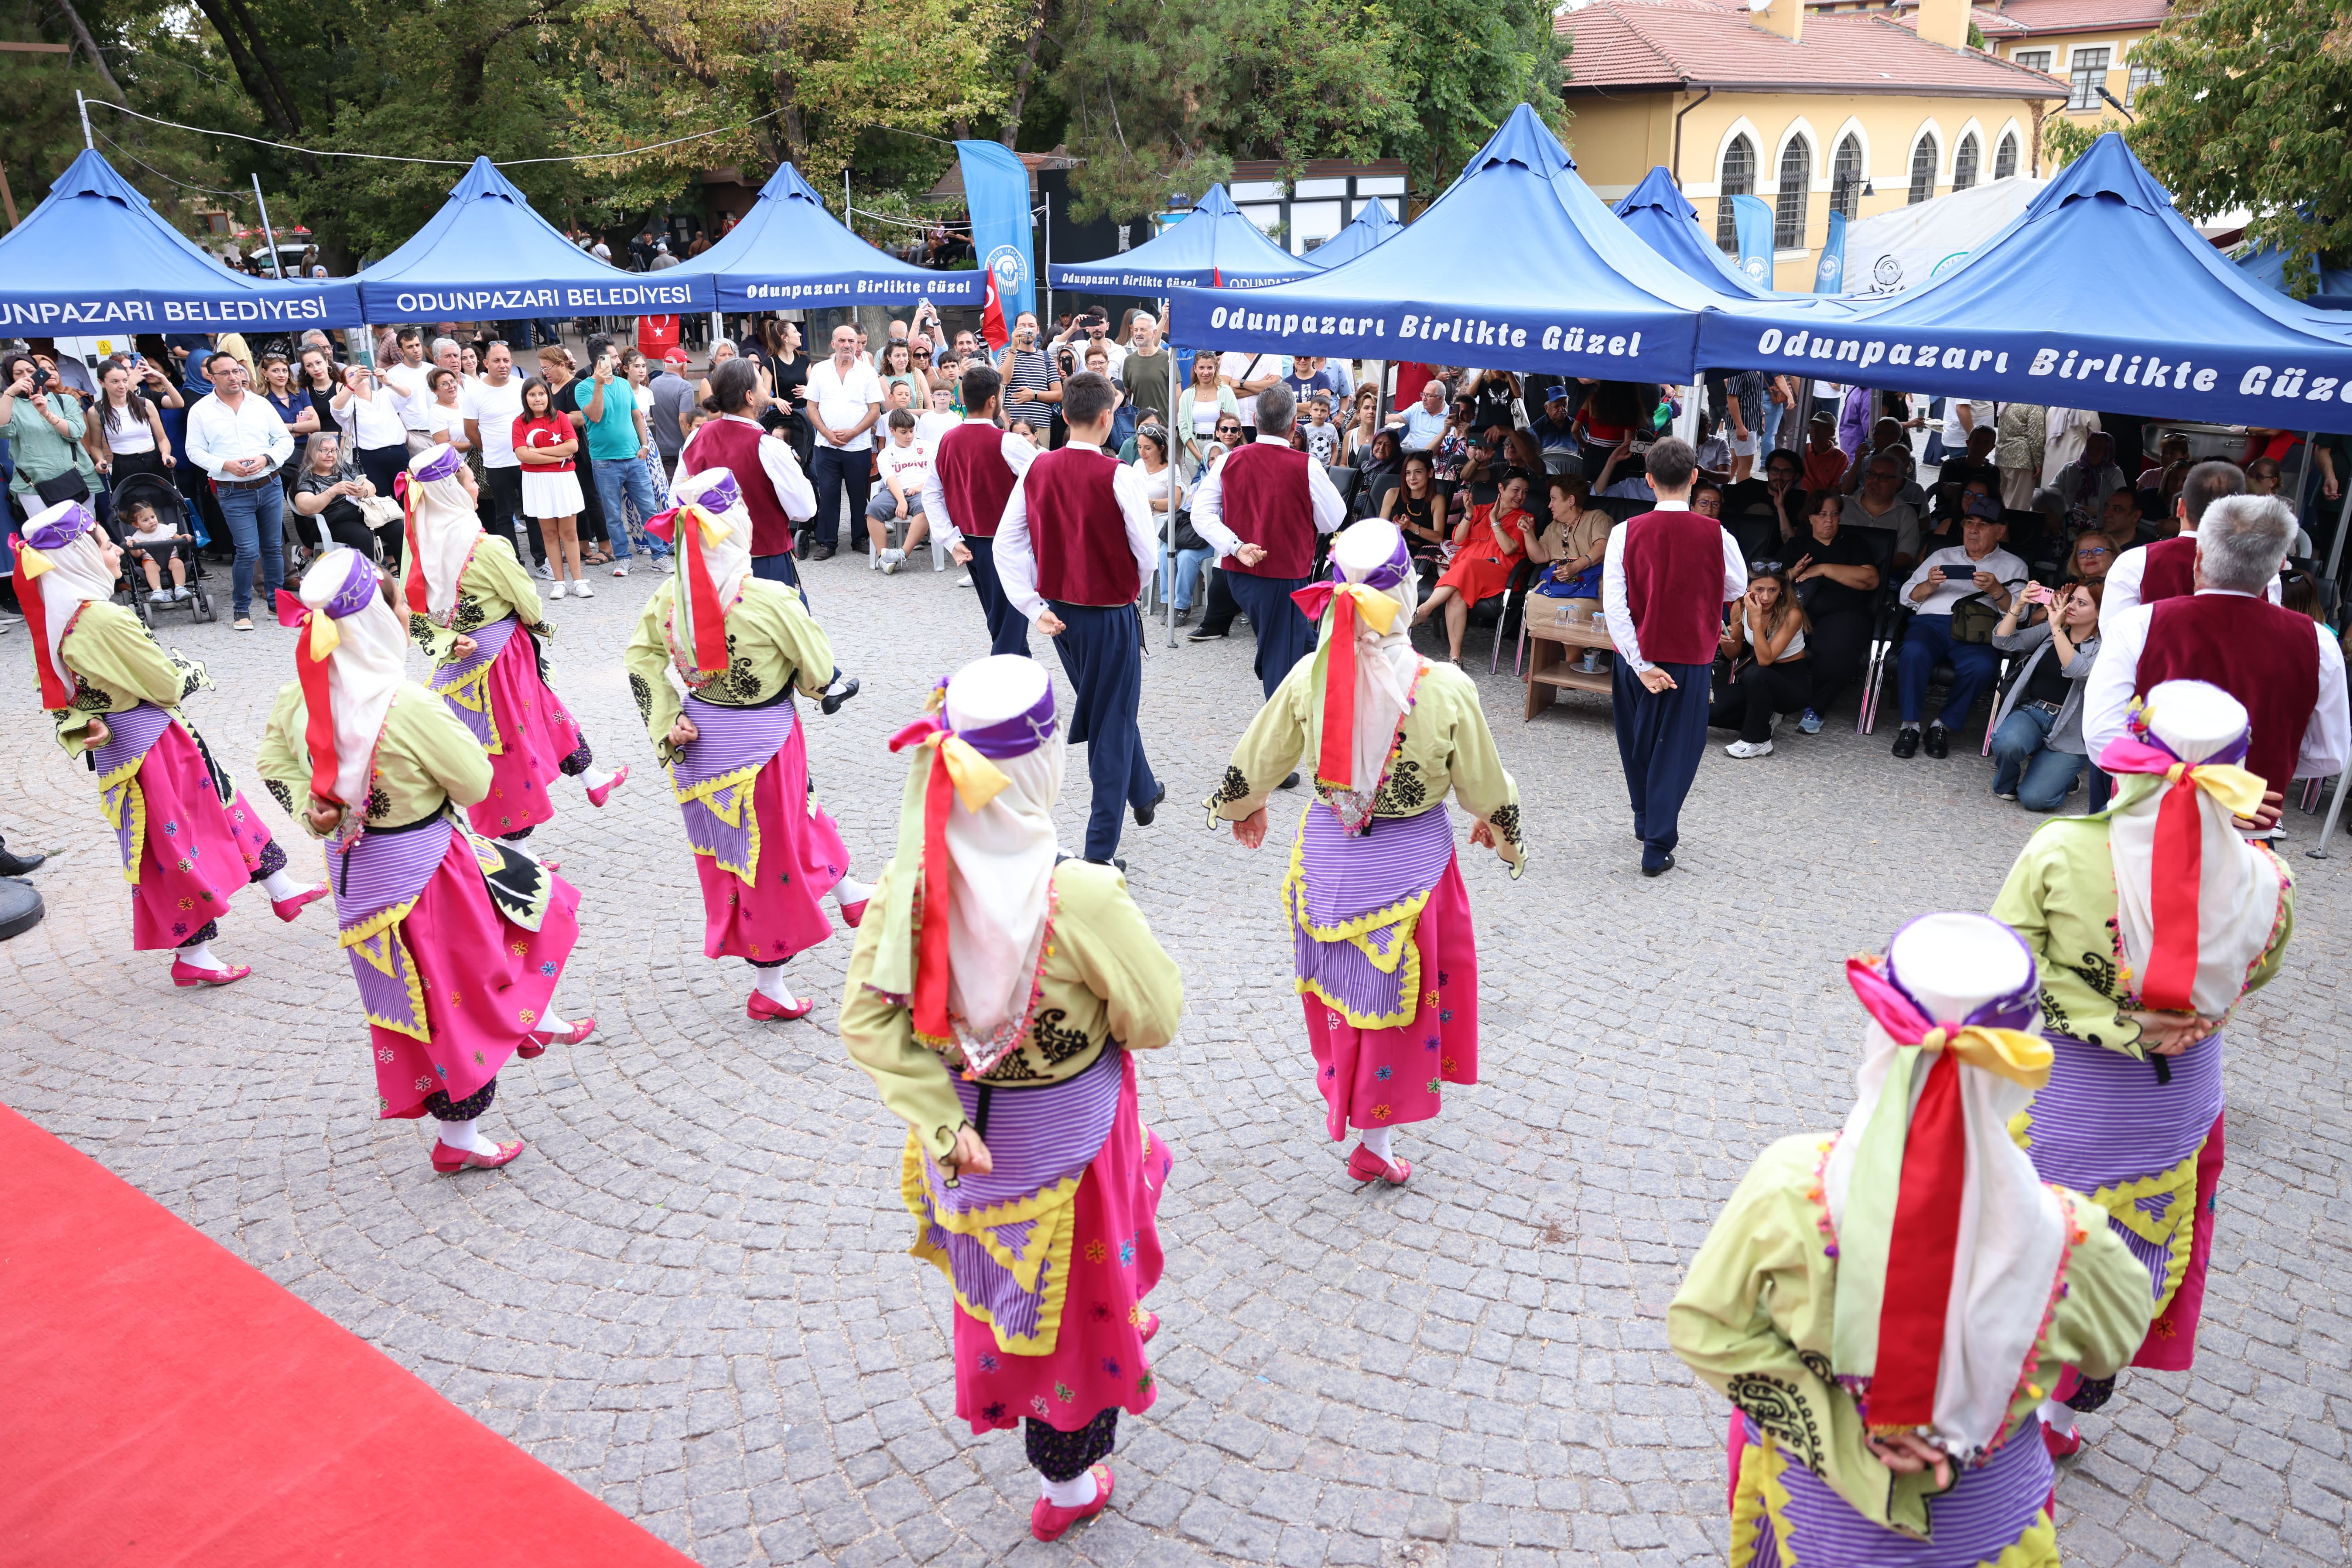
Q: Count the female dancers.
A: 8